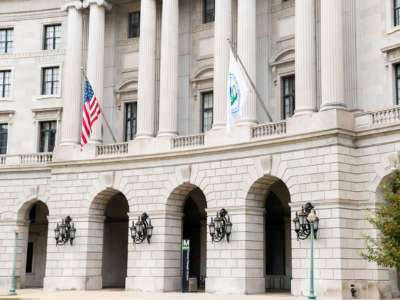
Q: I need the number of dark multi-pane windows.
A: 13